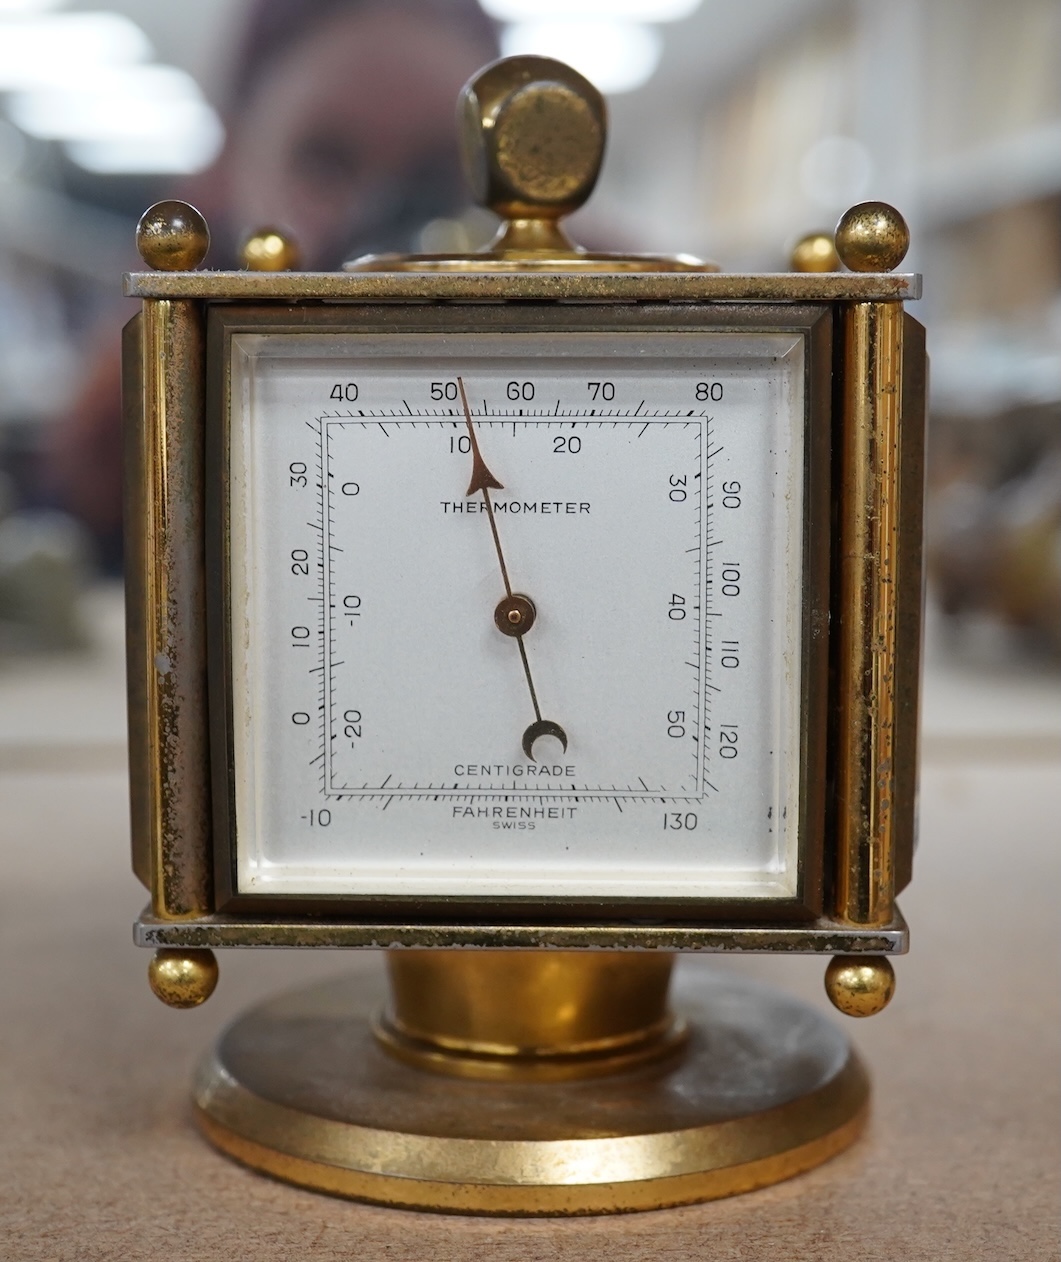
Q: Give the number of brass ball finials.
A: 6